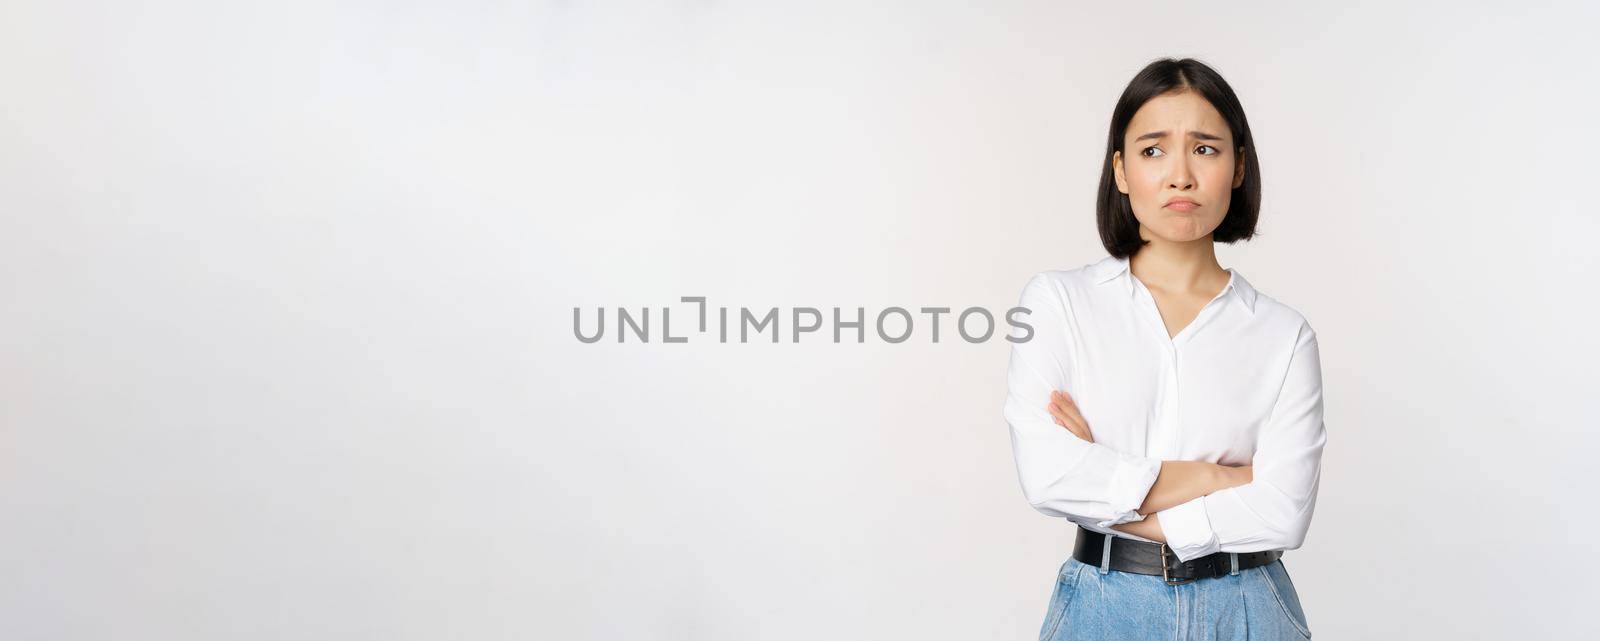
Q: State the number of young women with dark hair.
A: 1